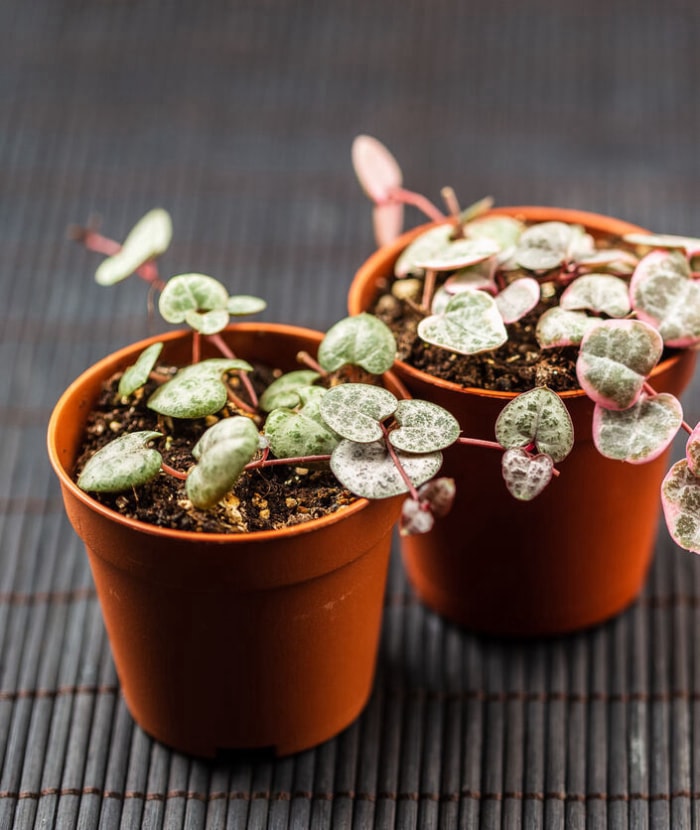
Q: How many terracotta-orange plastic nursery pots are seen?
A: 2